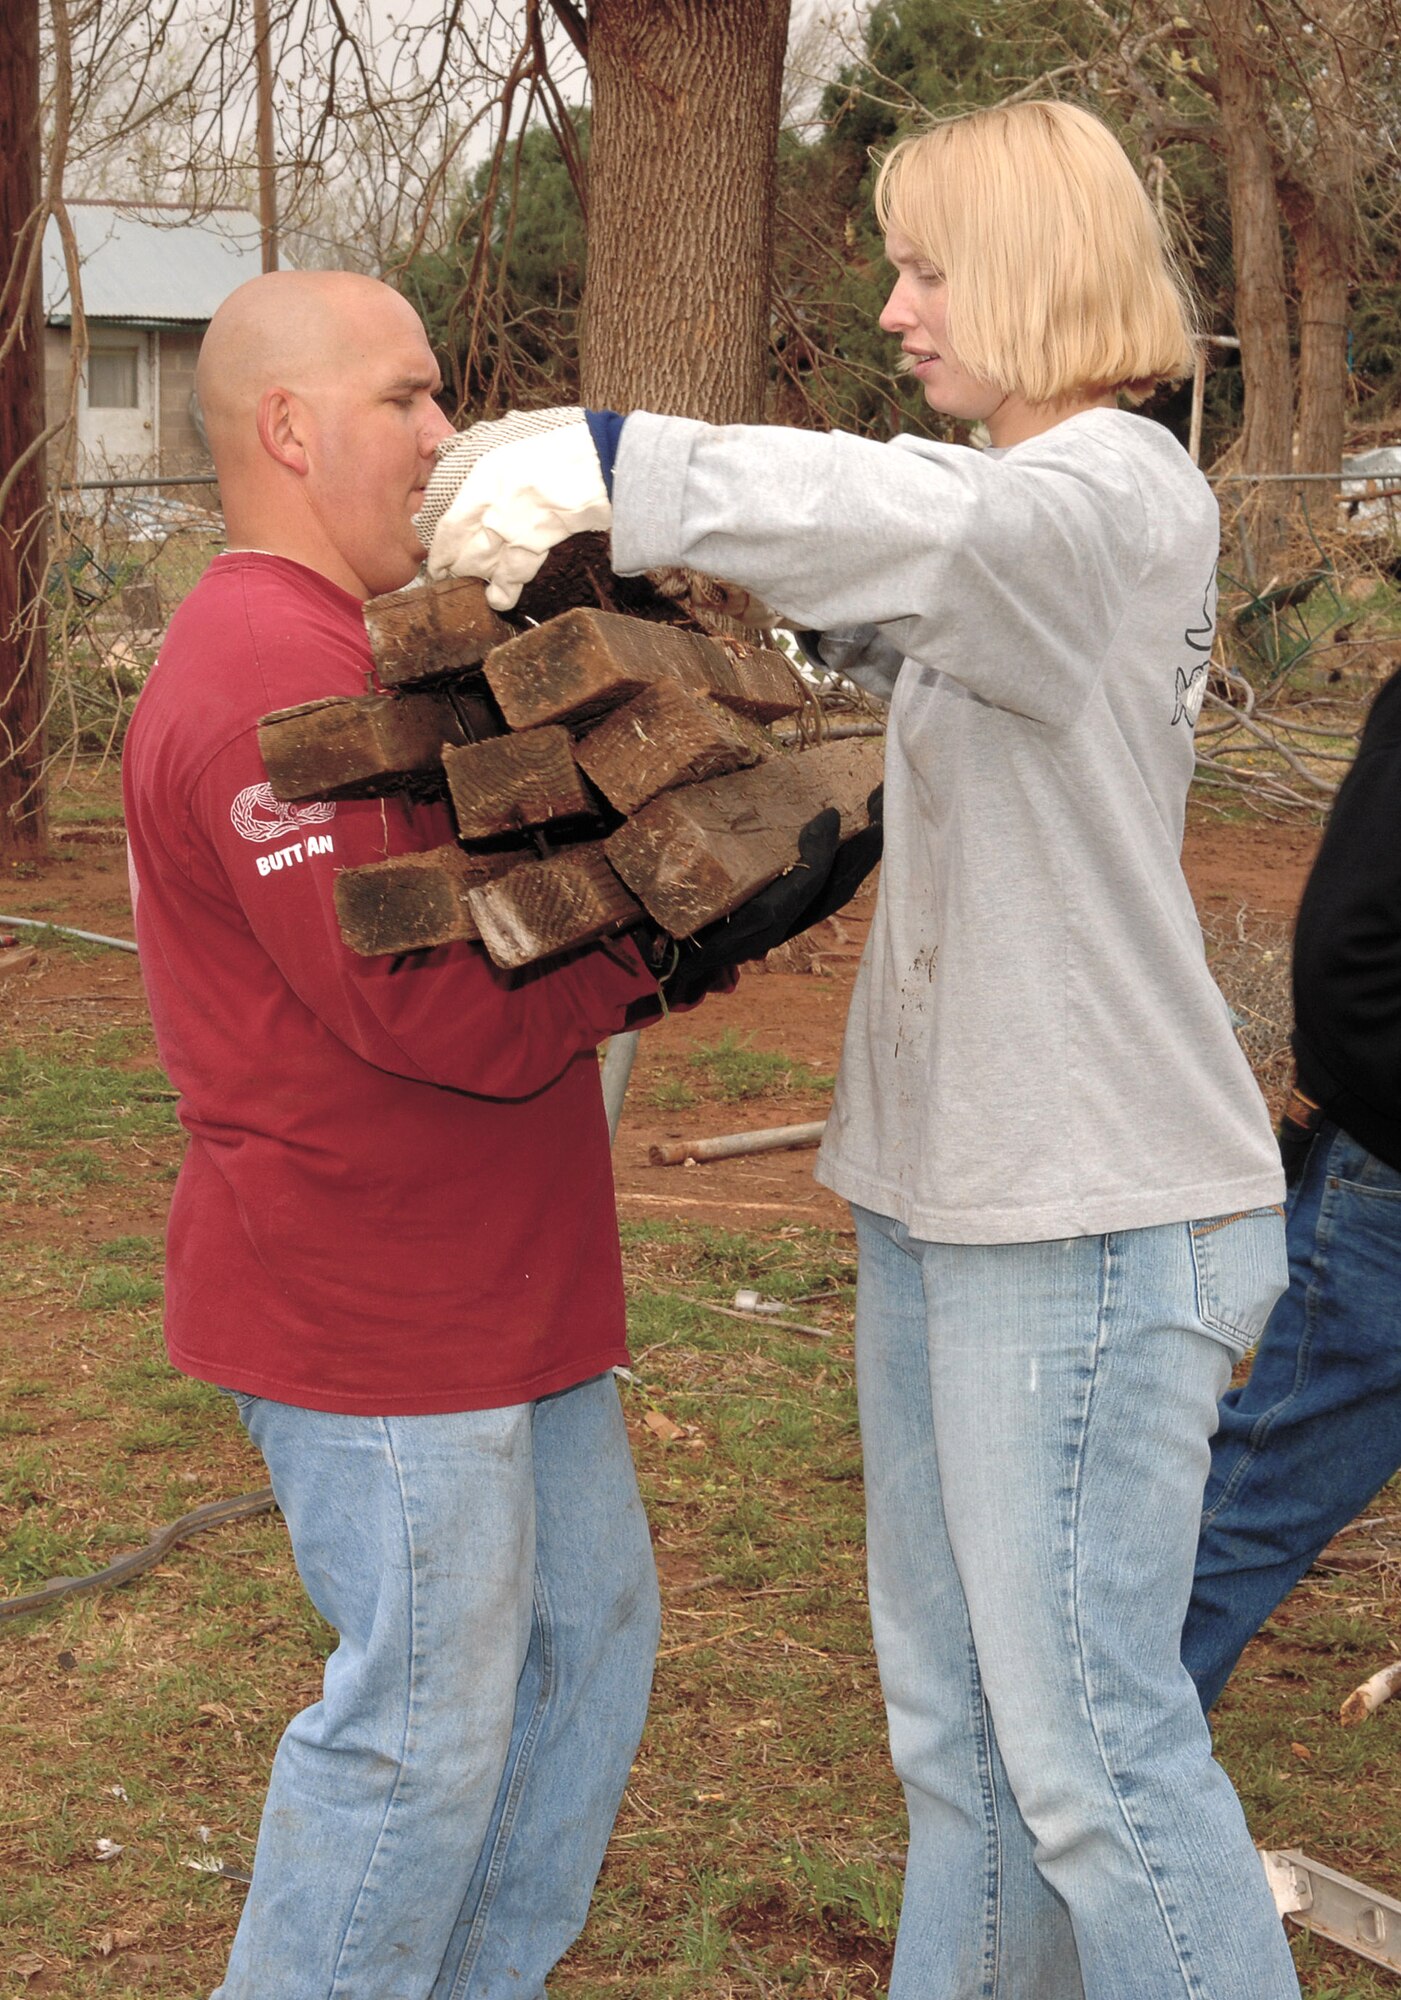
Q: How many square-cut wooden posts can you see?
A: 8